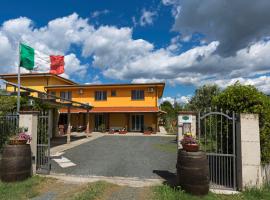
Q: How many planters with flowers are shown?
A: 2